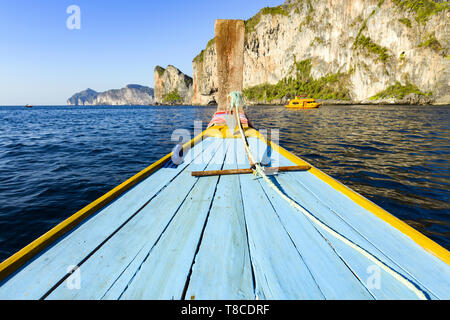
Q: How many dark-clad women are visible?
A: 0